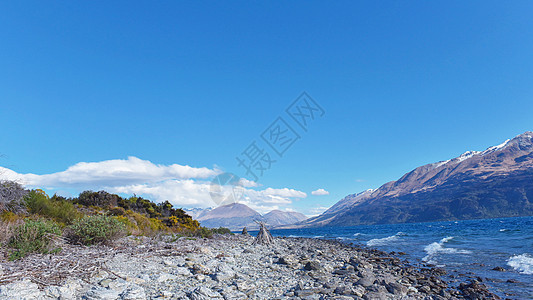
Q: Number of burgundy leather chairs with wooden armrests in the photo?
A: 0